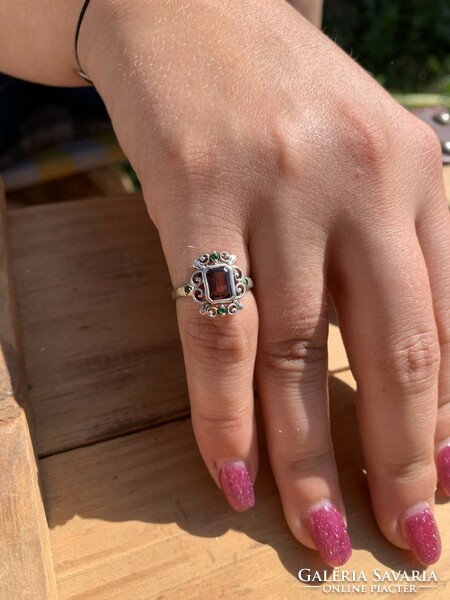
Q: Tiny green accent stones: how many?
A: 4